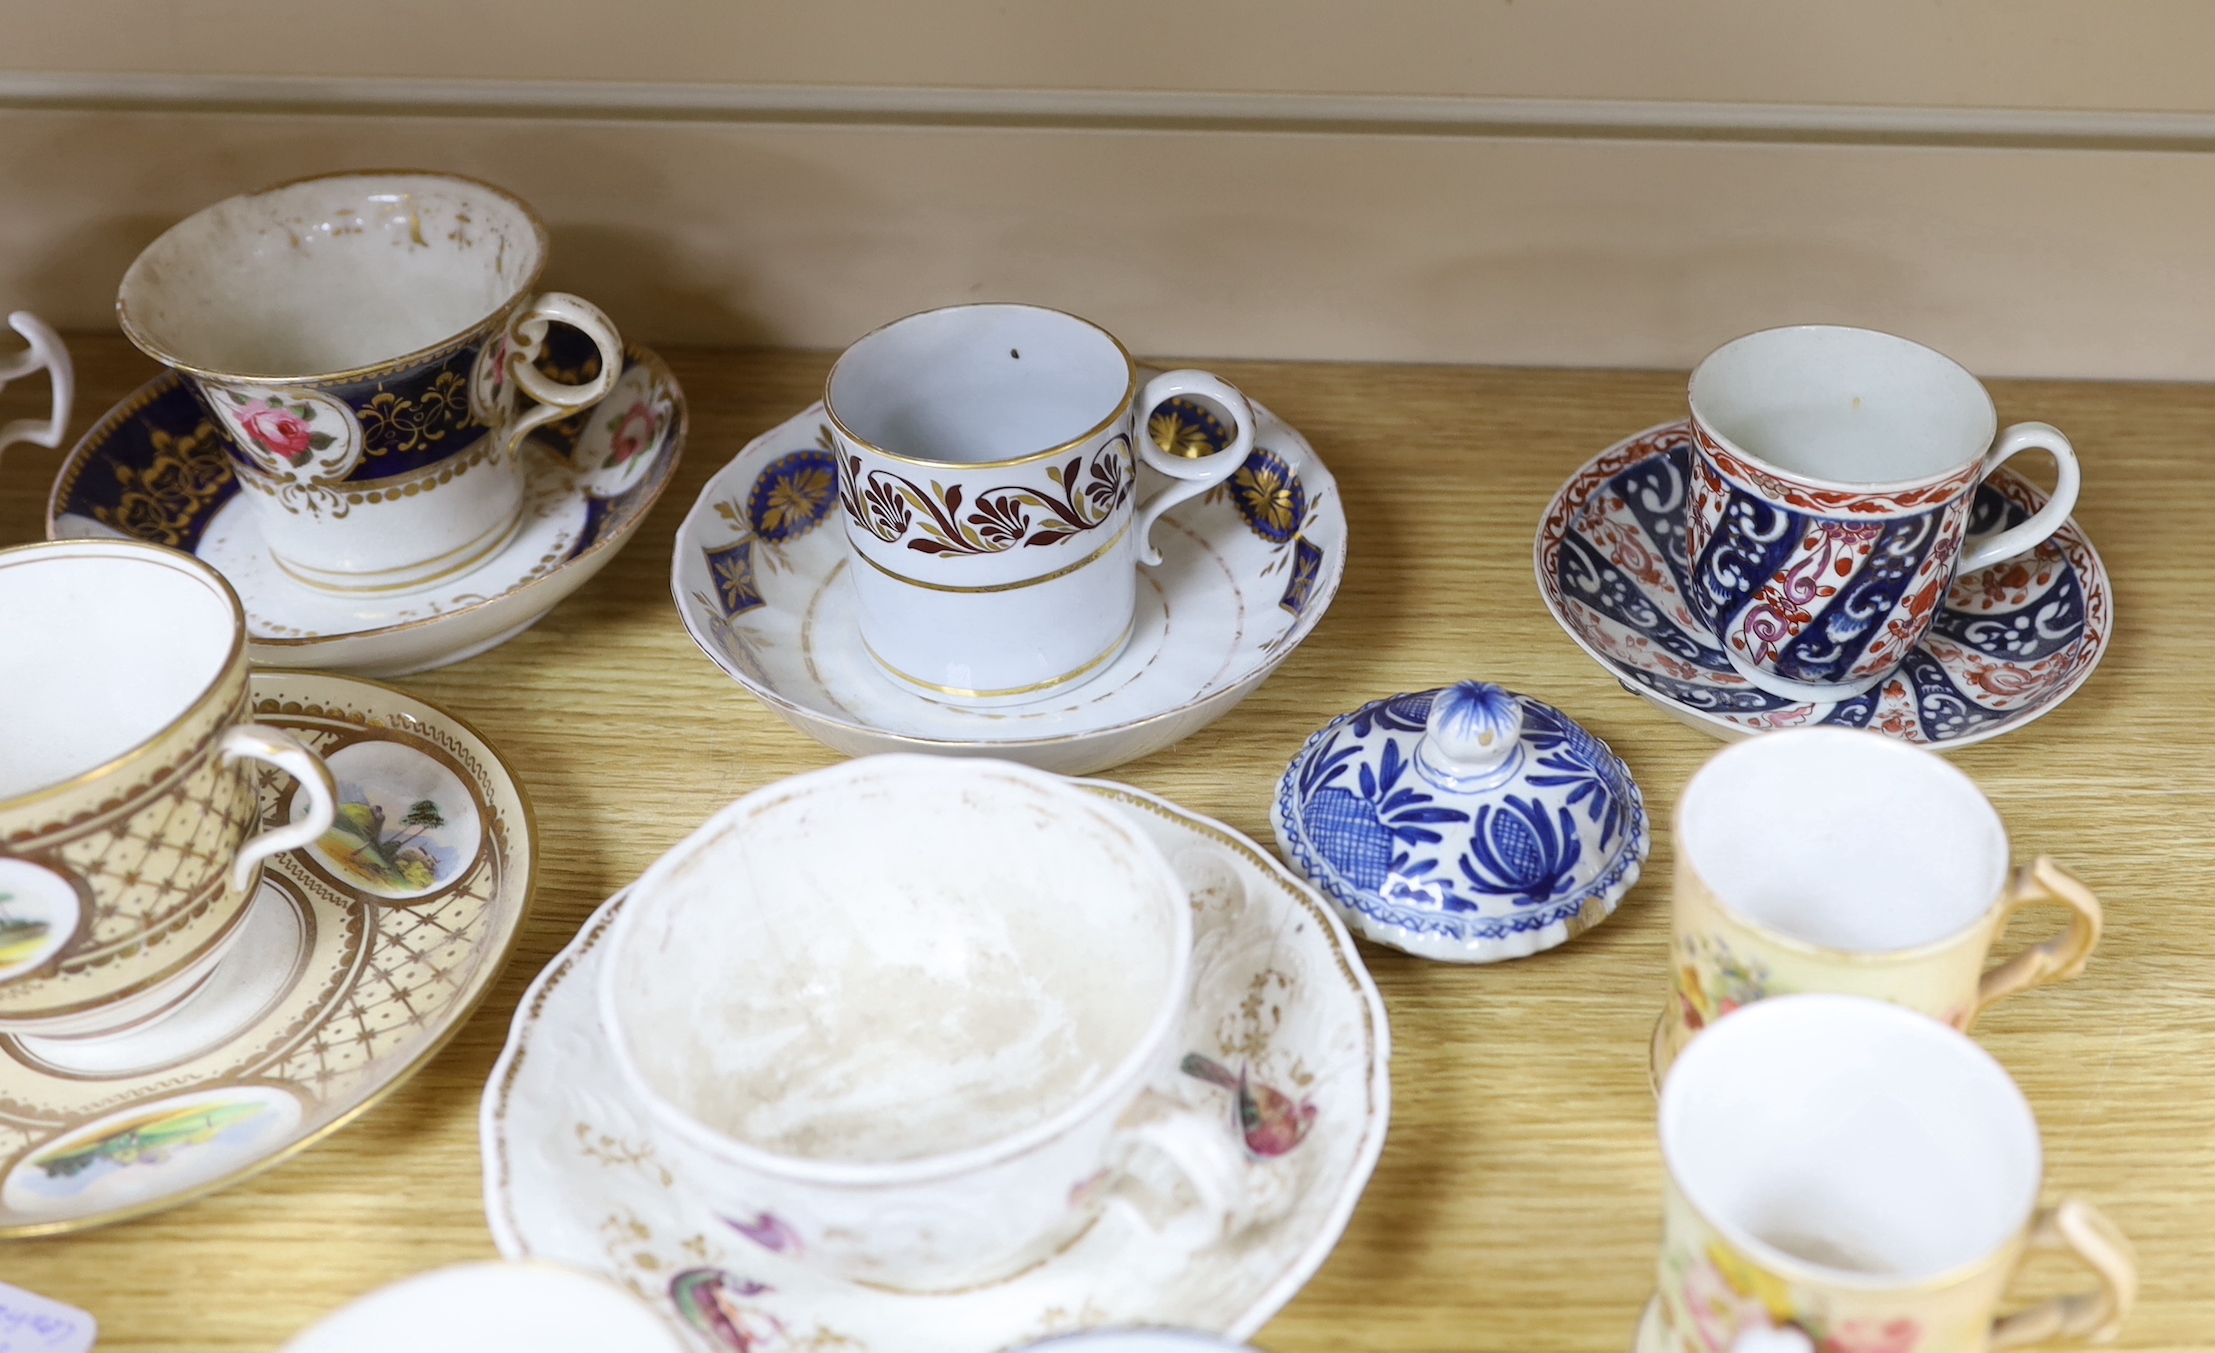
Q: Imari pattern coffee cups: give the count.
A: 1